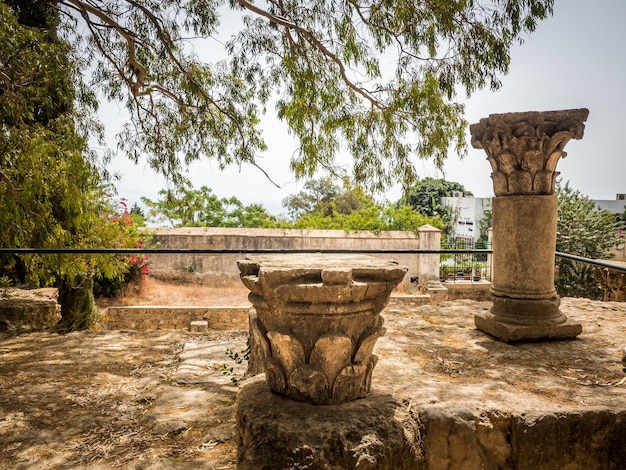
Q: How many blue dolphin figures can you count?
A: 0